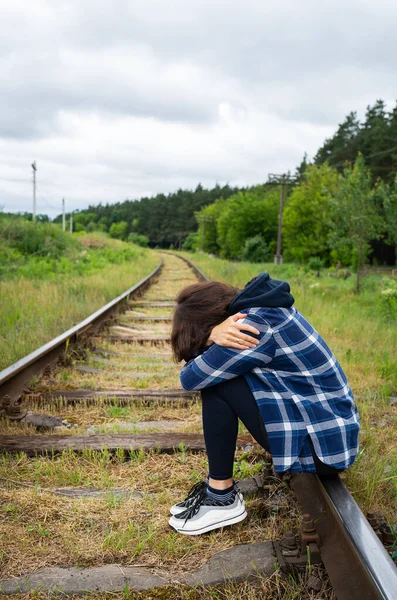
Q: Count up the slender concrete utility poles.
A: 3